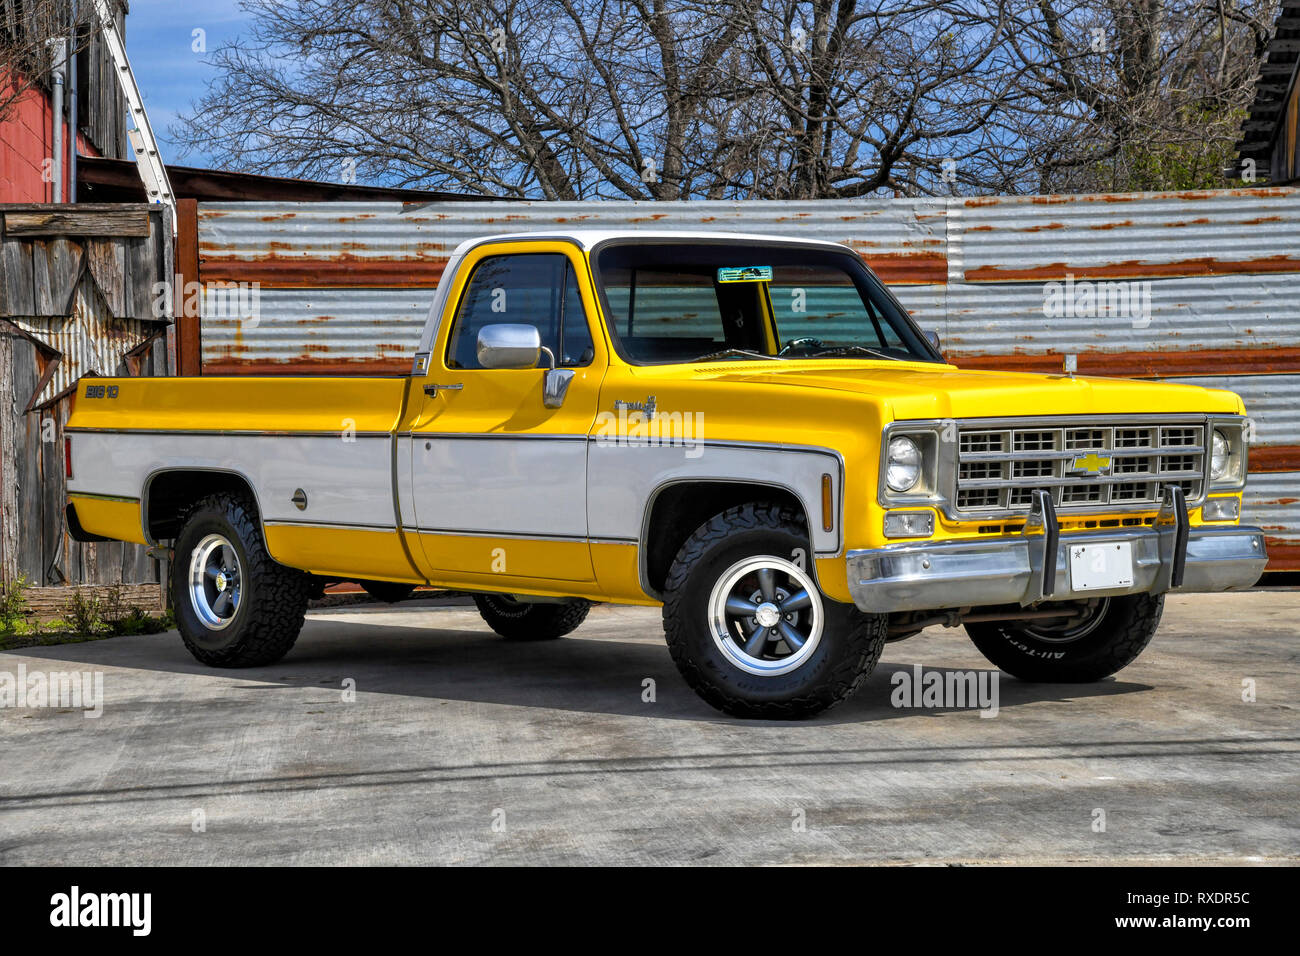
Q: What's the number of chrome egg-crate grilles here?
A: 1